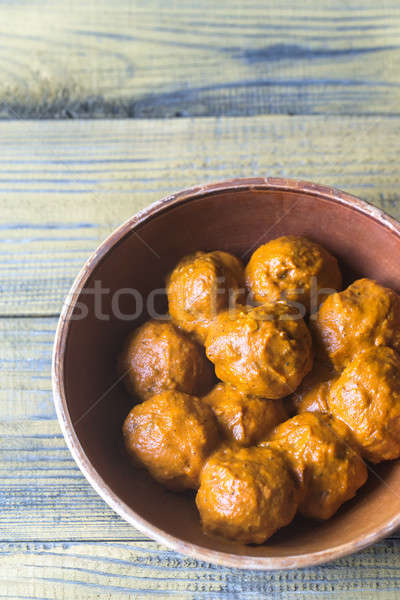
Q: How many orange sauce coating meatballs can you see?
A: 11